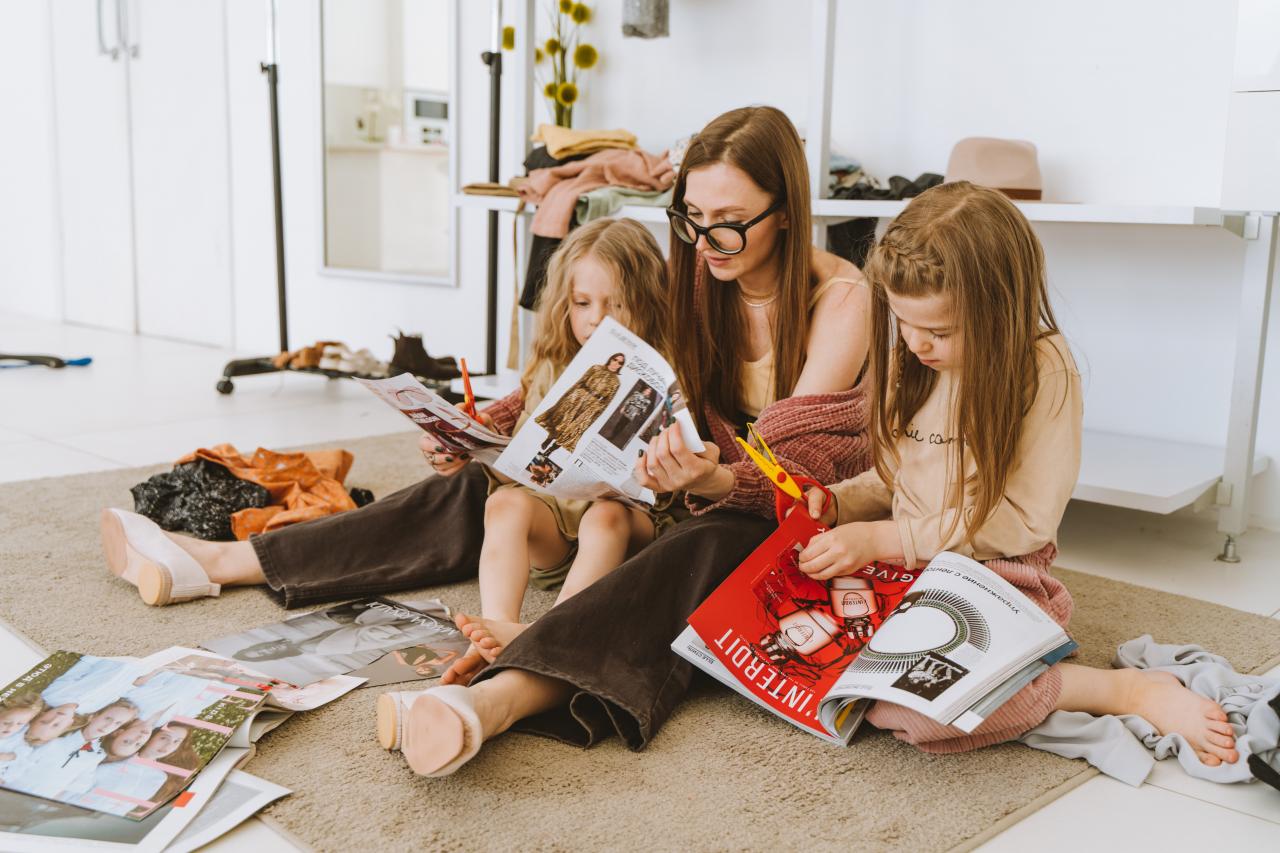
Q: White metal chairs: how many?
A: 0